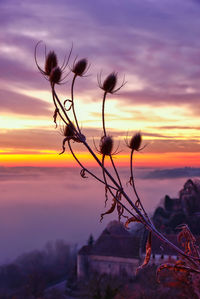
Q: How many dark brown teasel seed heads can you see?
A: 7